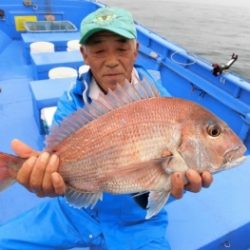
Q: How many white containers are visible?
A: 5